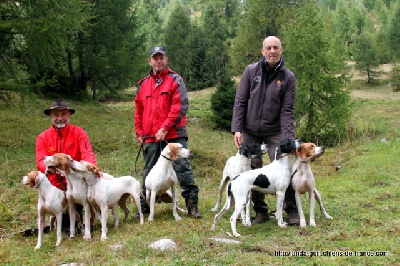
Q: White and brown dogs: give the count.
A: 5